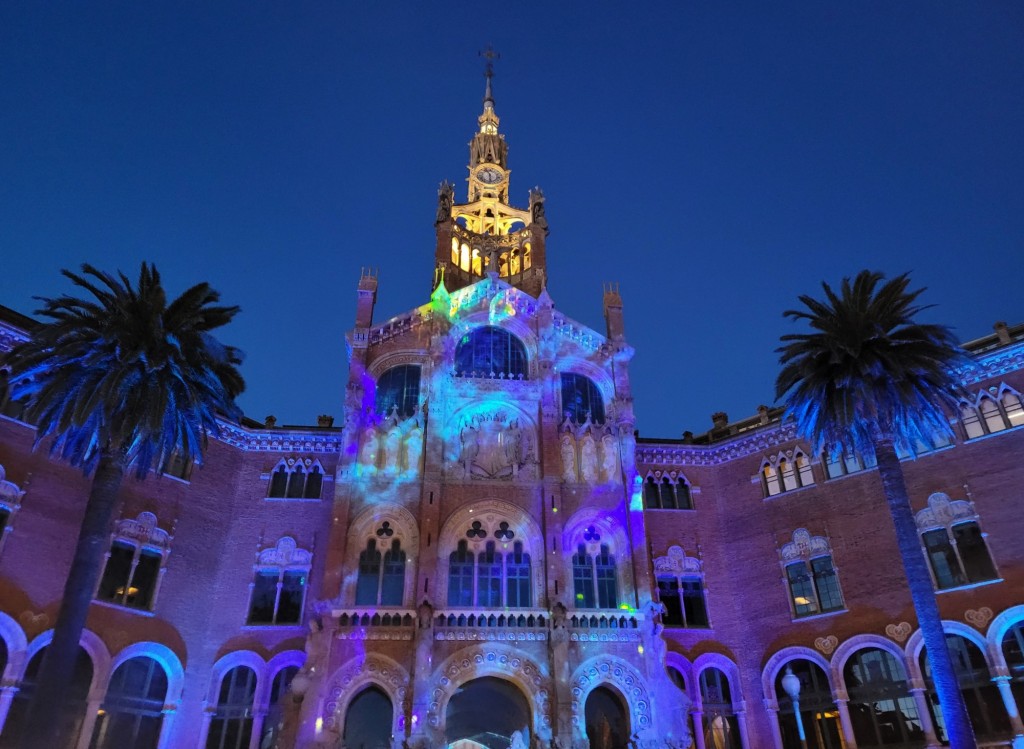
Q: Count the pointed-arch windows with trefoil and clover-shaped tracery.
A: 3